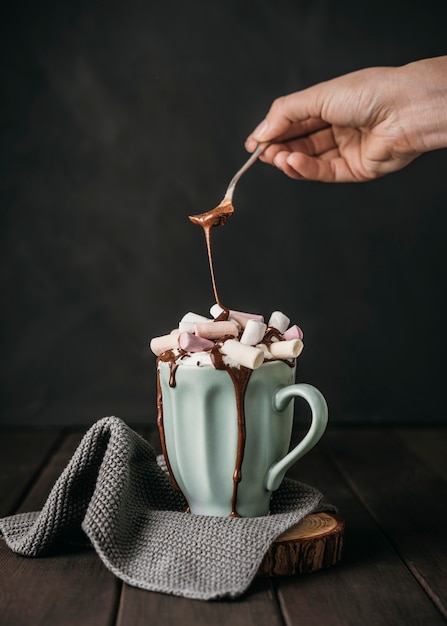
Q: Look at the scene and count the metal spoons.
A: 1